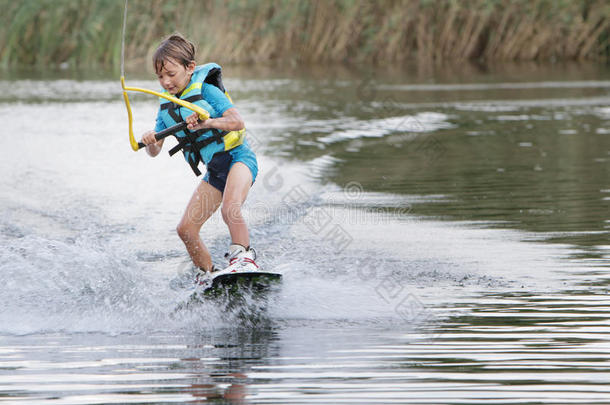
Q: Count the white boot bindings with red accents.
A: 2